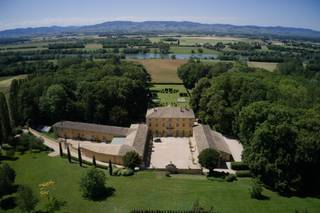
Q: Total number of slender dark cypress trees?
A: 5